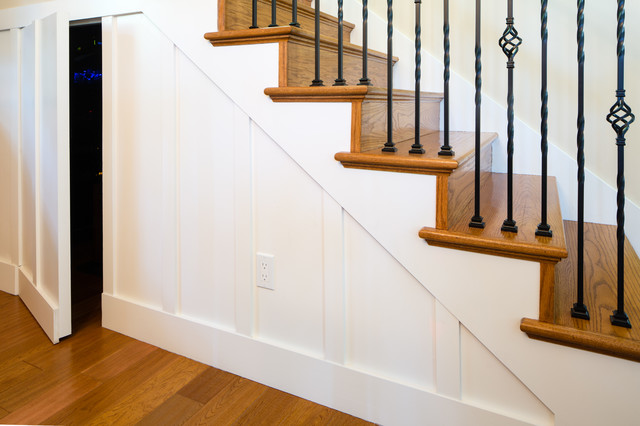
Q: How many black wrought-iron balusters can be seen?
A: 14